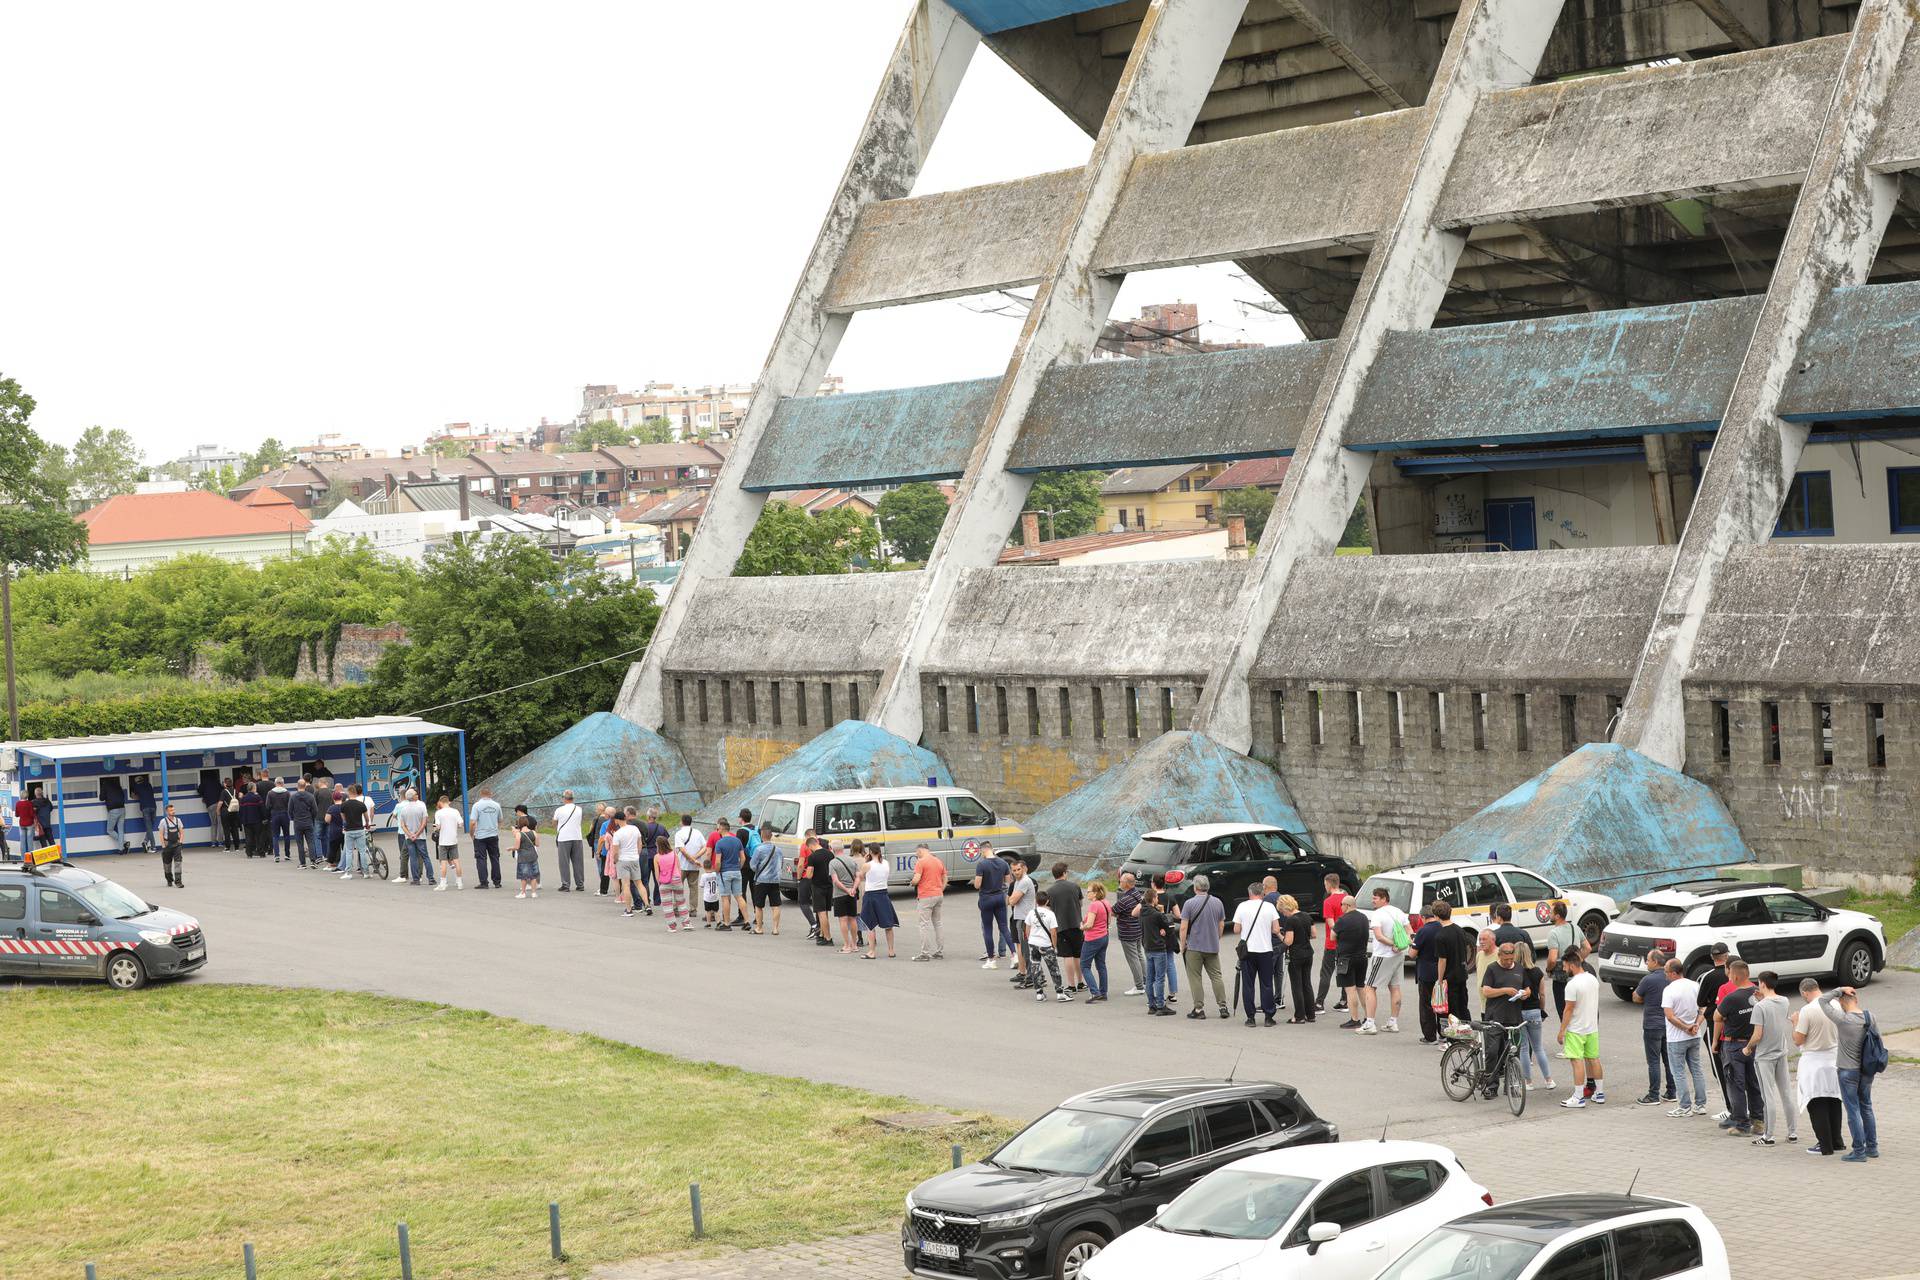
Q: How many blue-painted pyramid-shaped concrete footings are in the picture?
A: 4